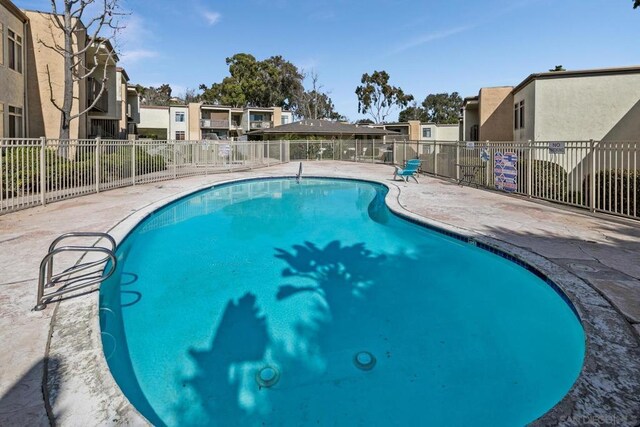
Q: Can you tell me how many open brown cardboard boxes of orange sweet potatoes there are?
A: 0